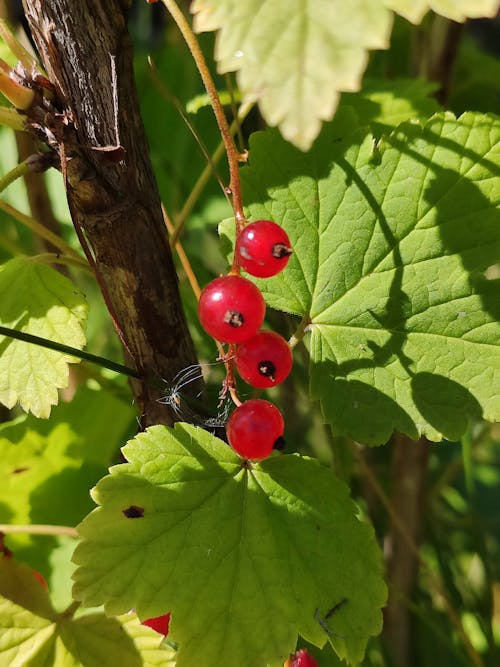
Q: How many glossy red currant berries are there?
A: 4